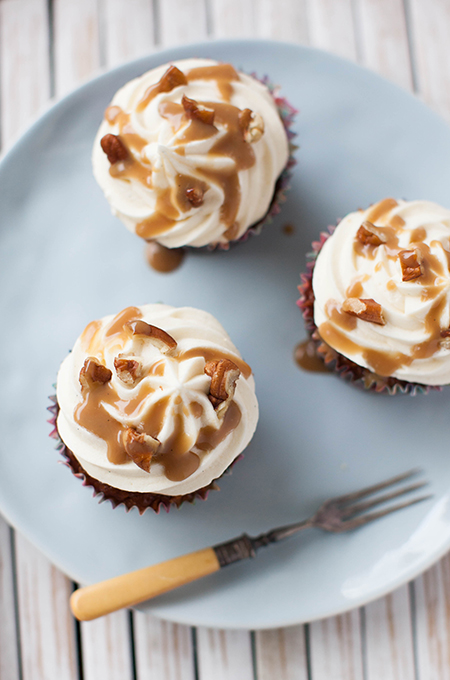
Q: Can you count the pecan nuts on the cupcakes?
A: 14